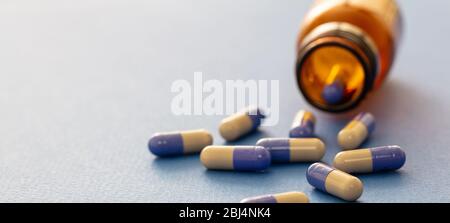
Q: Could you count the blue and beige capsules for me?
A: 10